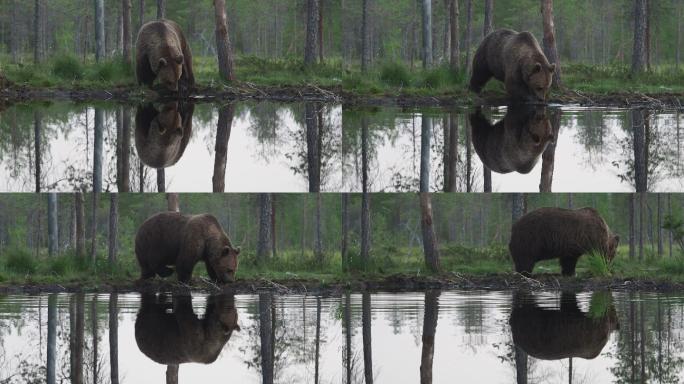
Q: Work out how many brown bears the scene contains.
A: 4